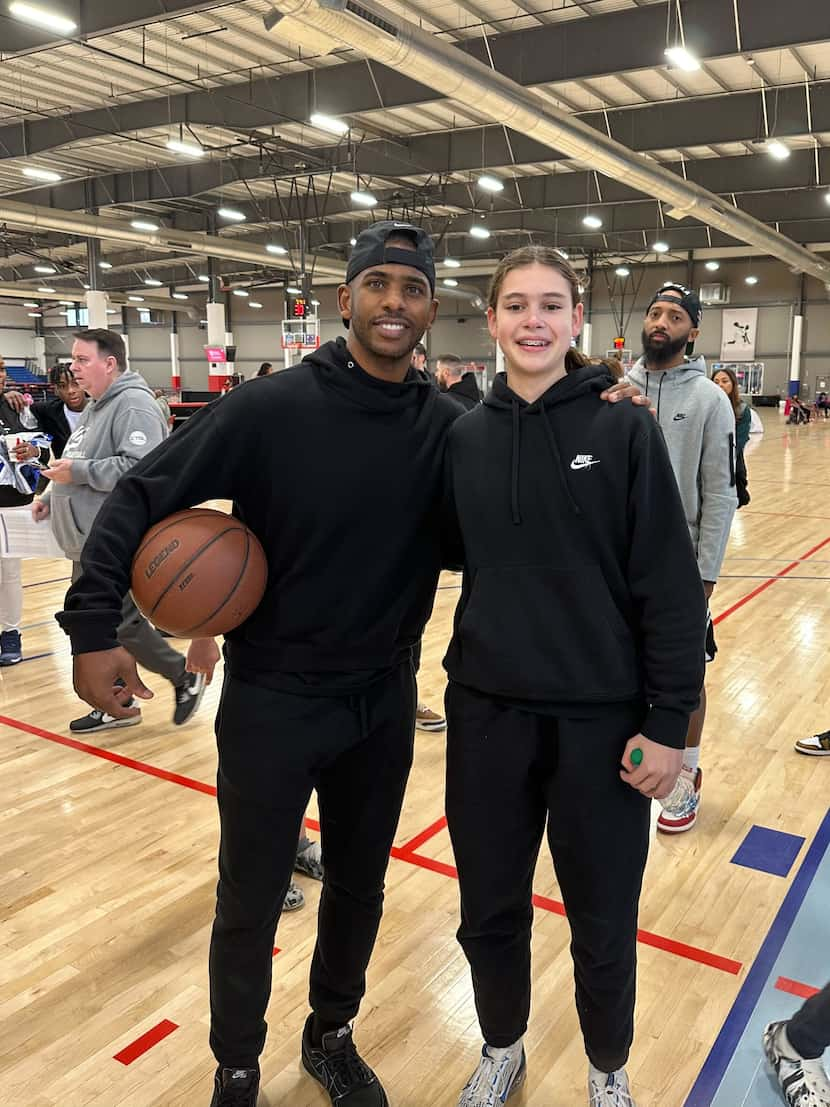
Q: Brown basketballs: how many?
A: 1